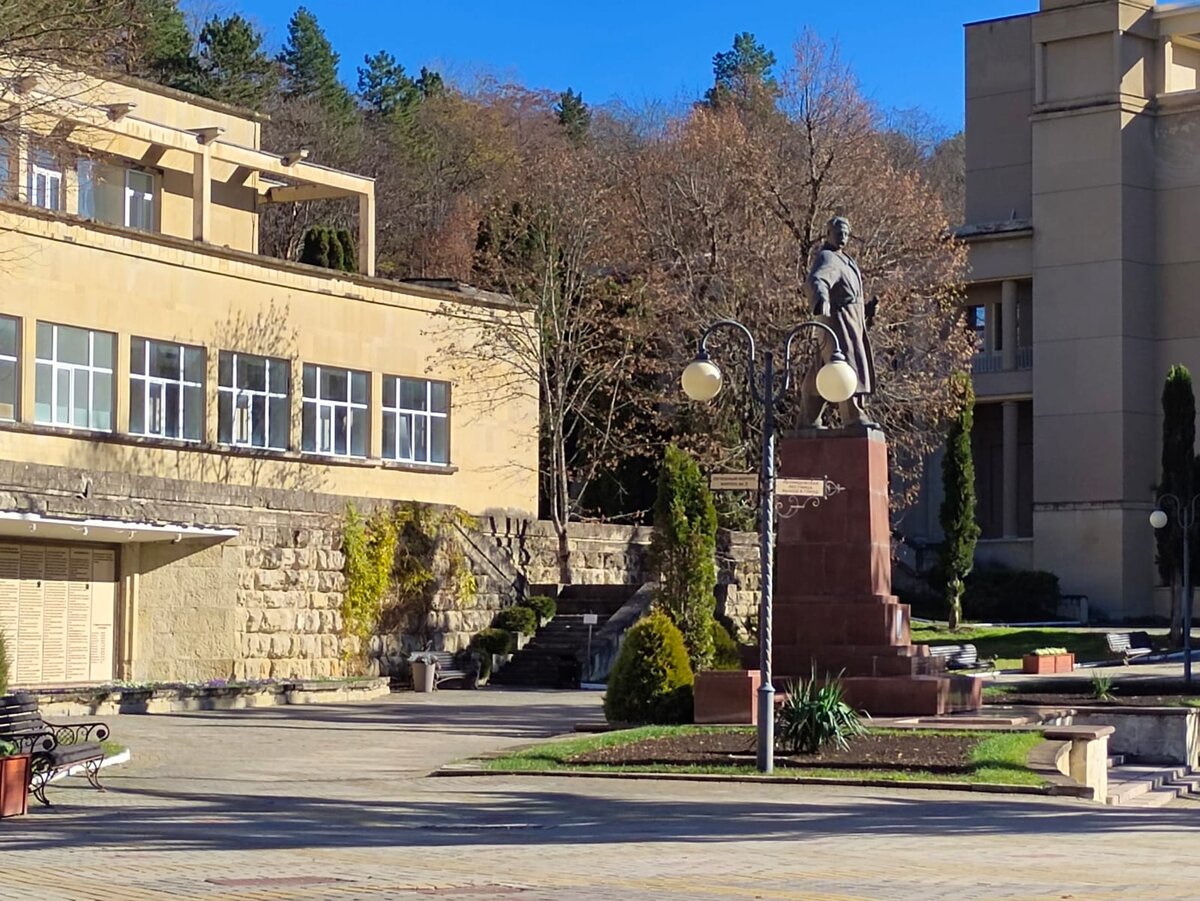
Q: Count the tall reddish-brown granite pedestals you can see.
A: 1